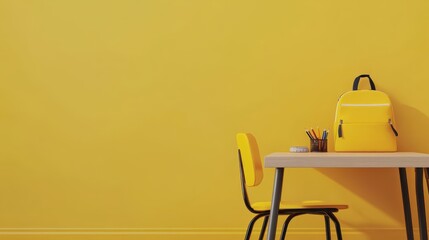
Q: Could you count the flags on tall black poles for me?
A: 0